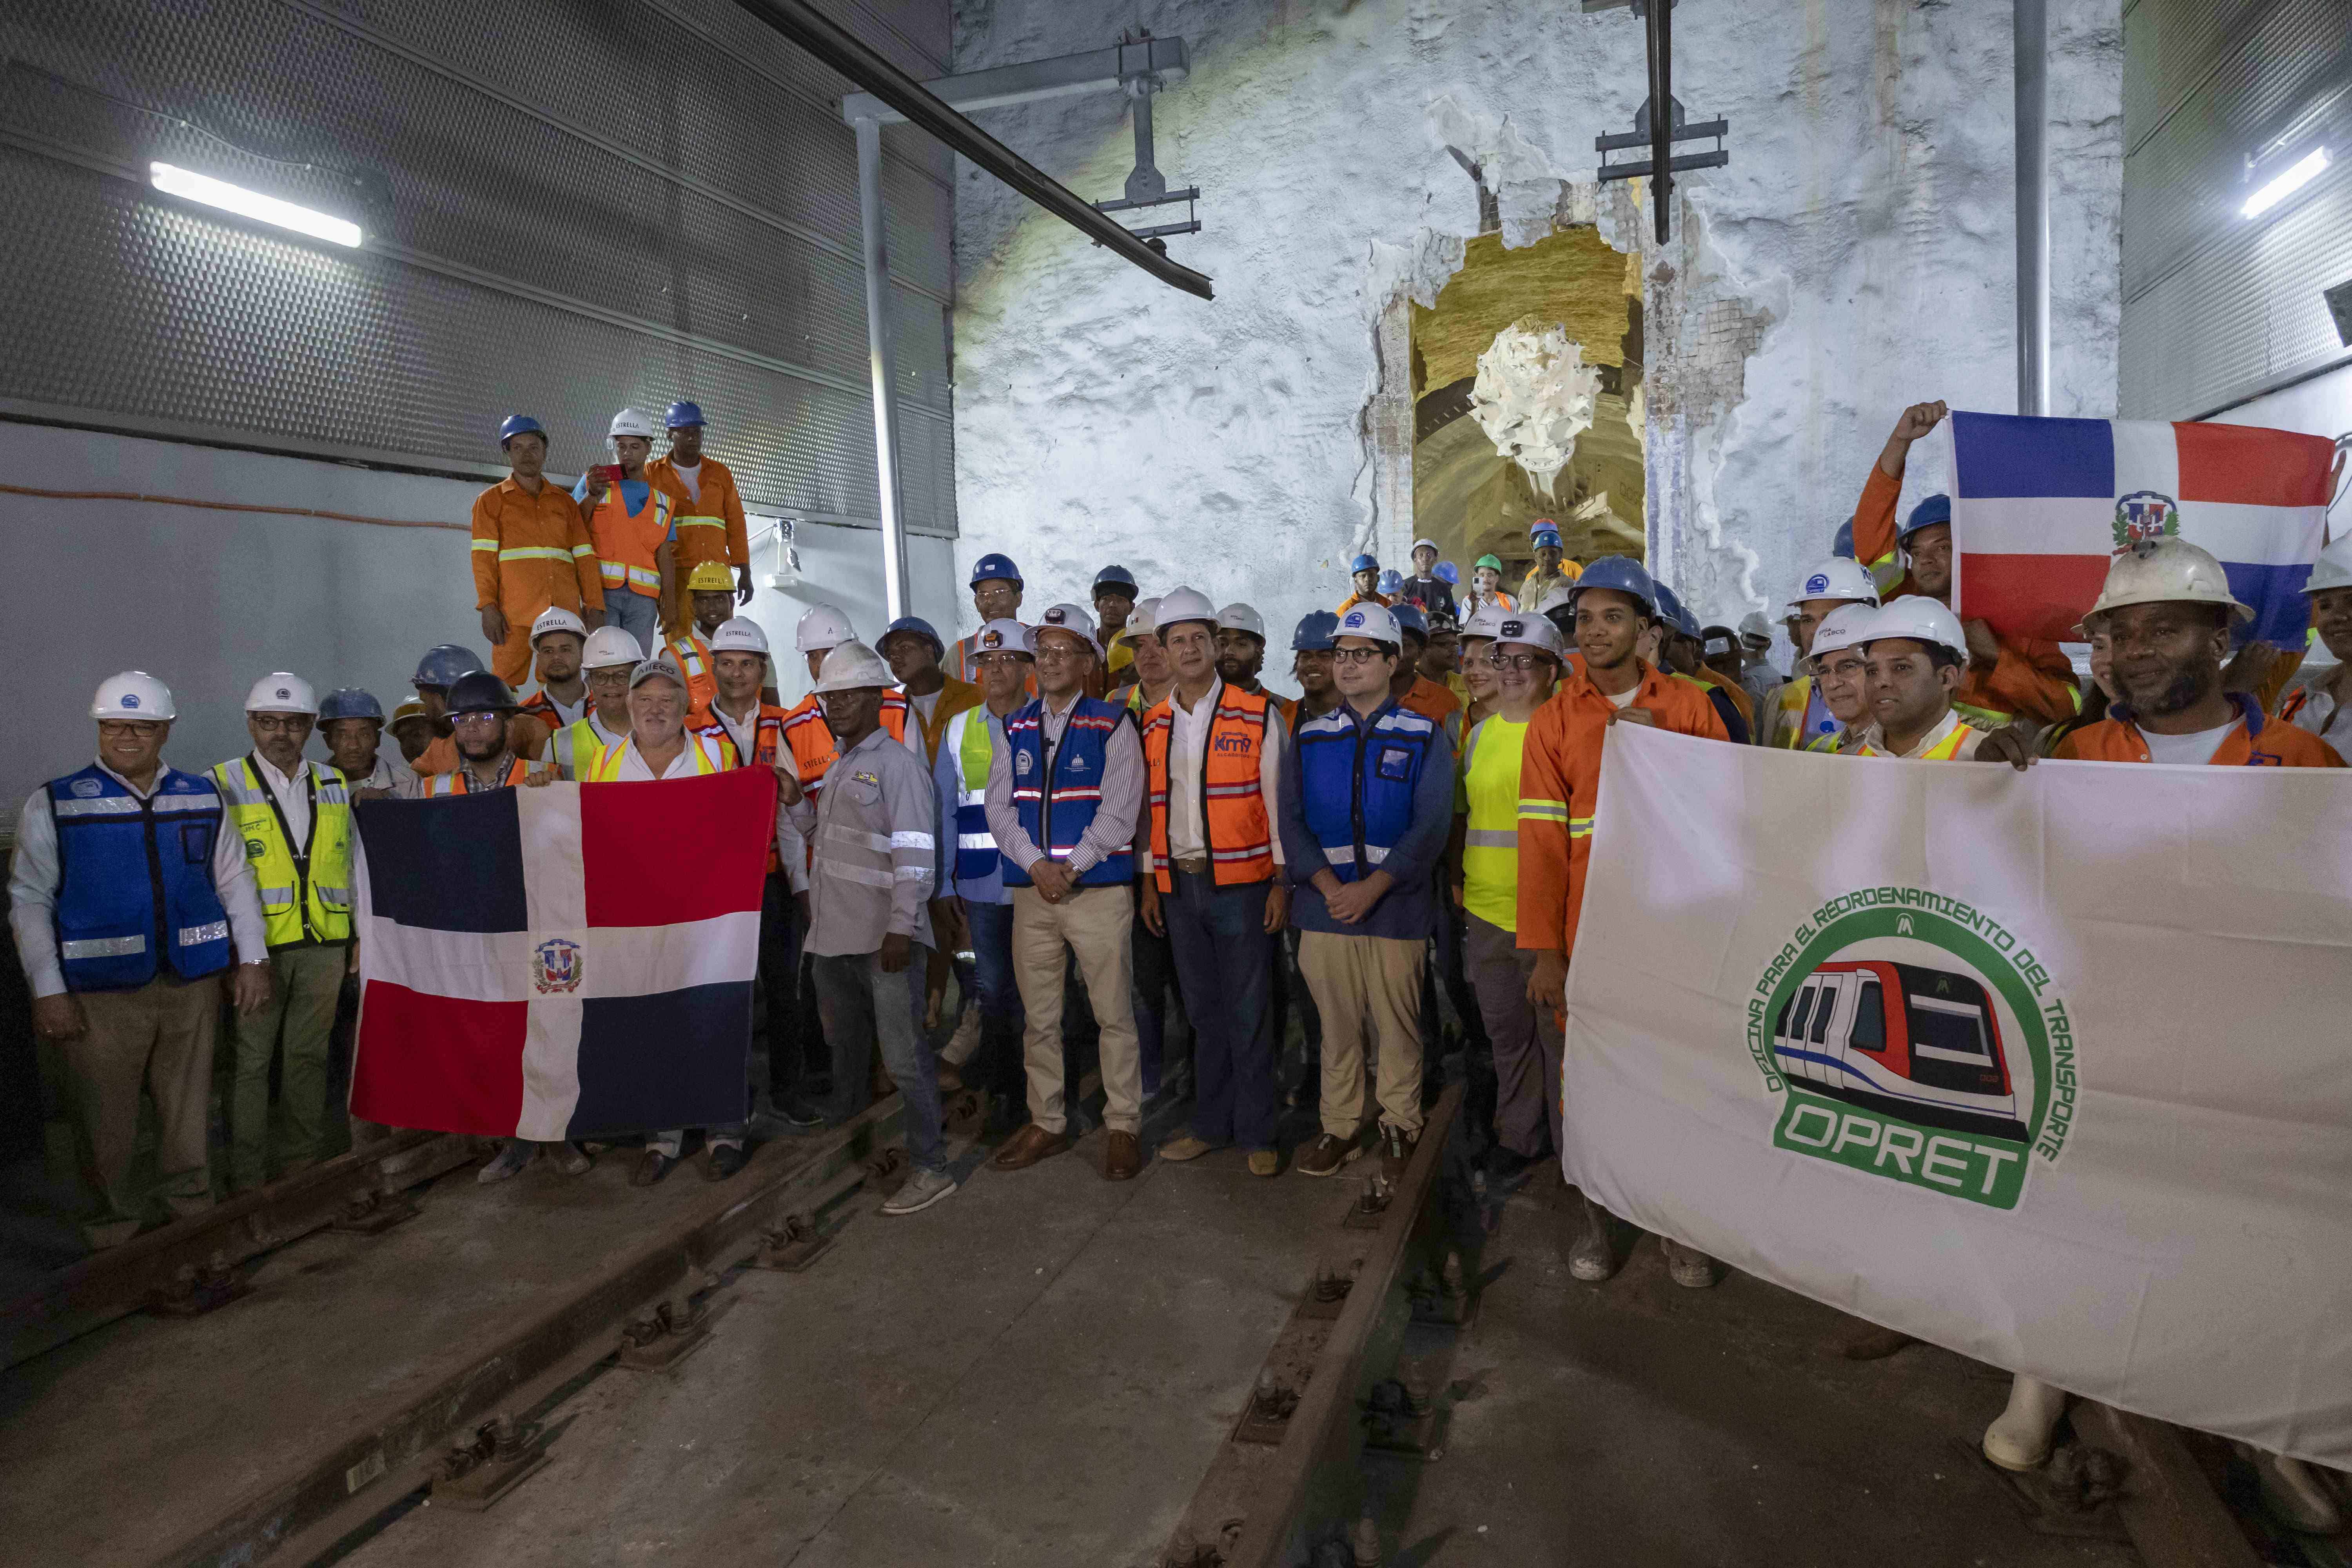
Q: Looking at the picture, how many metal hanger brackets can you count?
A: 2